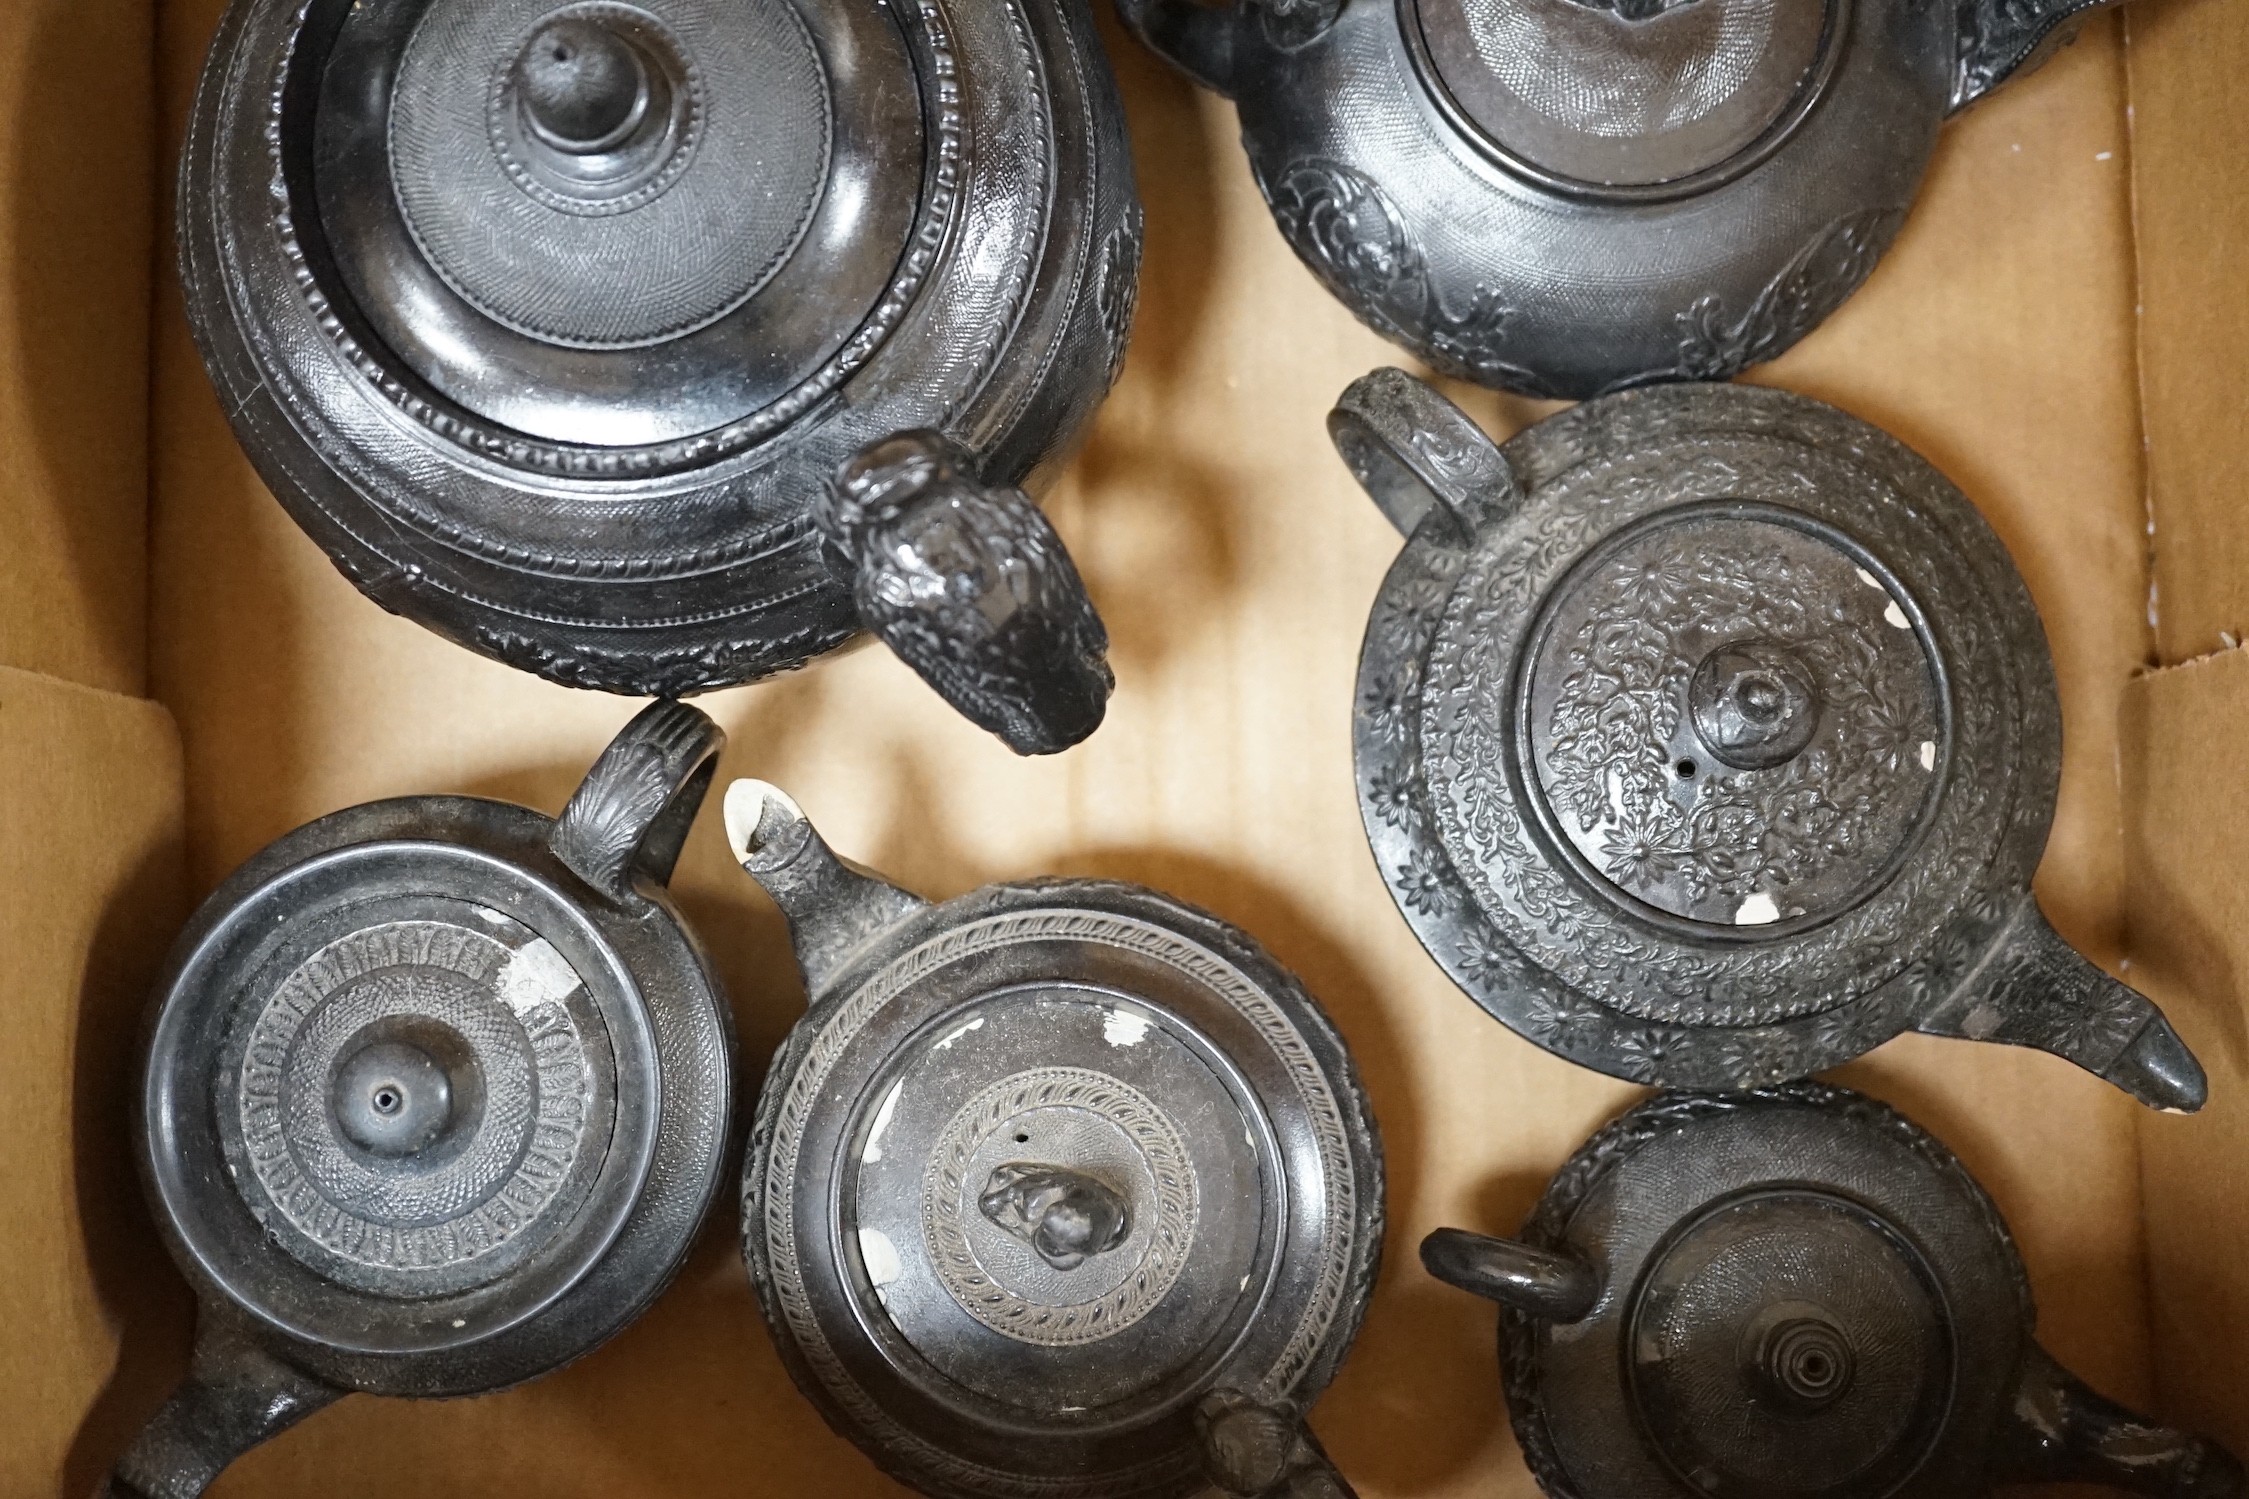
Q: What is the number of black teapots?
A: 6